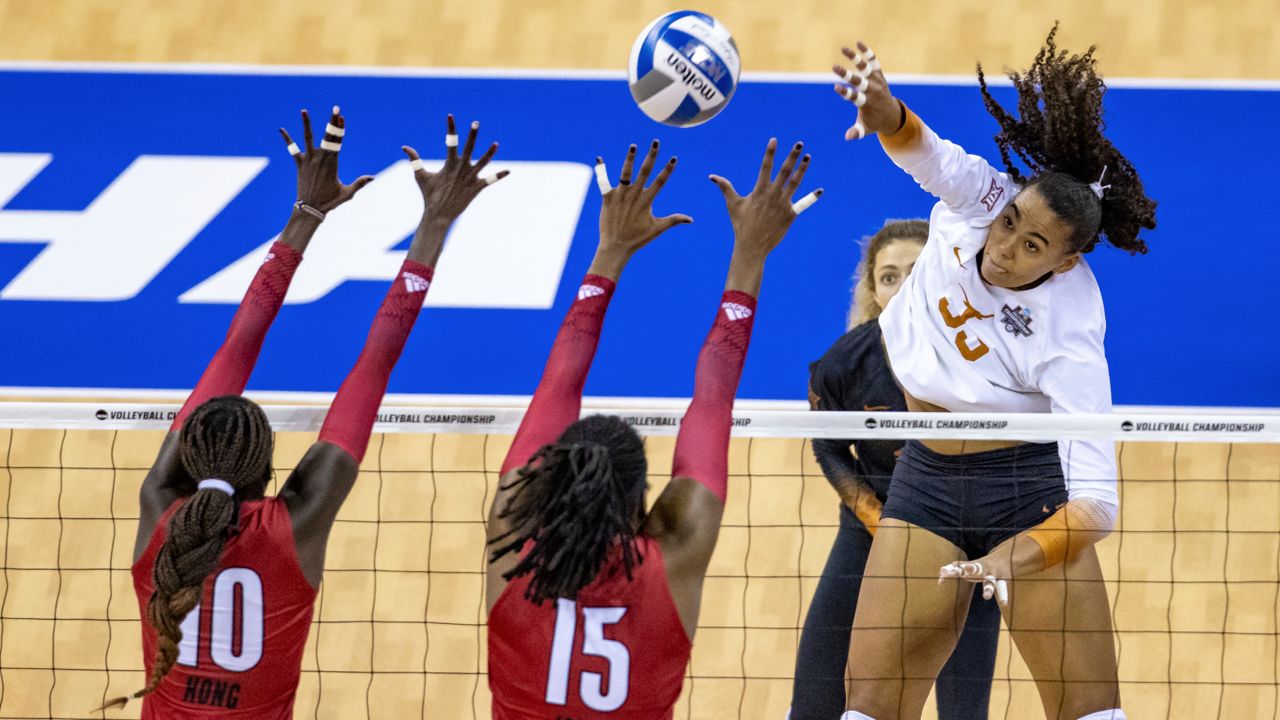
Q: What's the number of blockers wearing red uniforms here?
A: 2